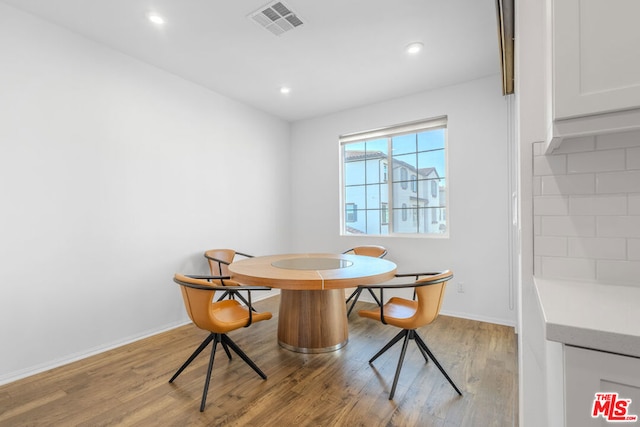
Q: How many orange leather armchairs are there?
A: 4